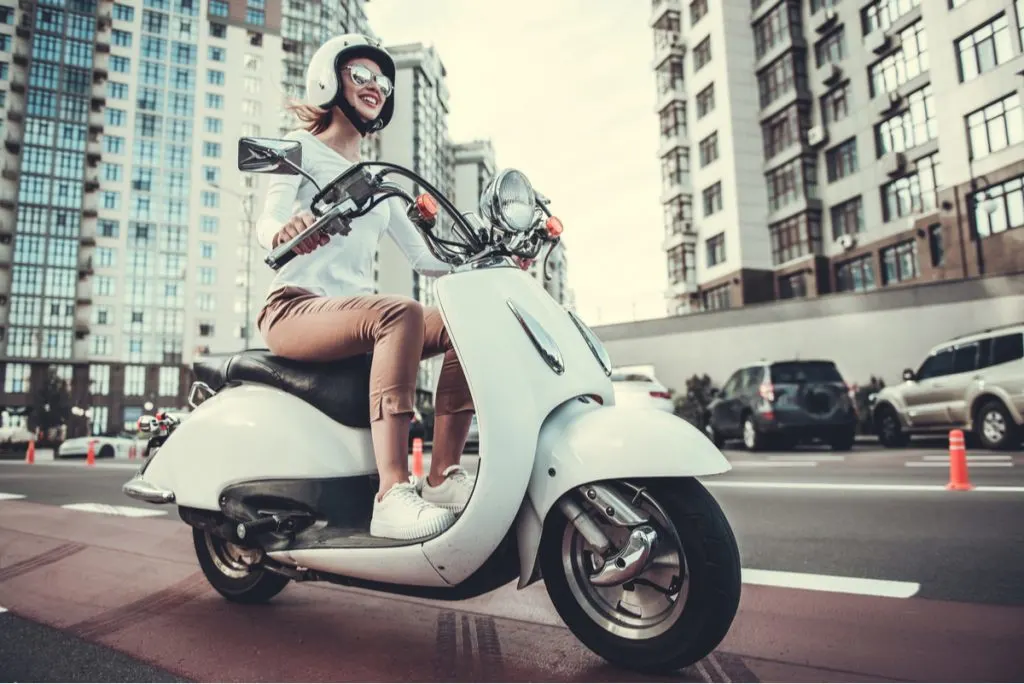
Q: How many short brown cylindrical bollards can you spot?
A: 0